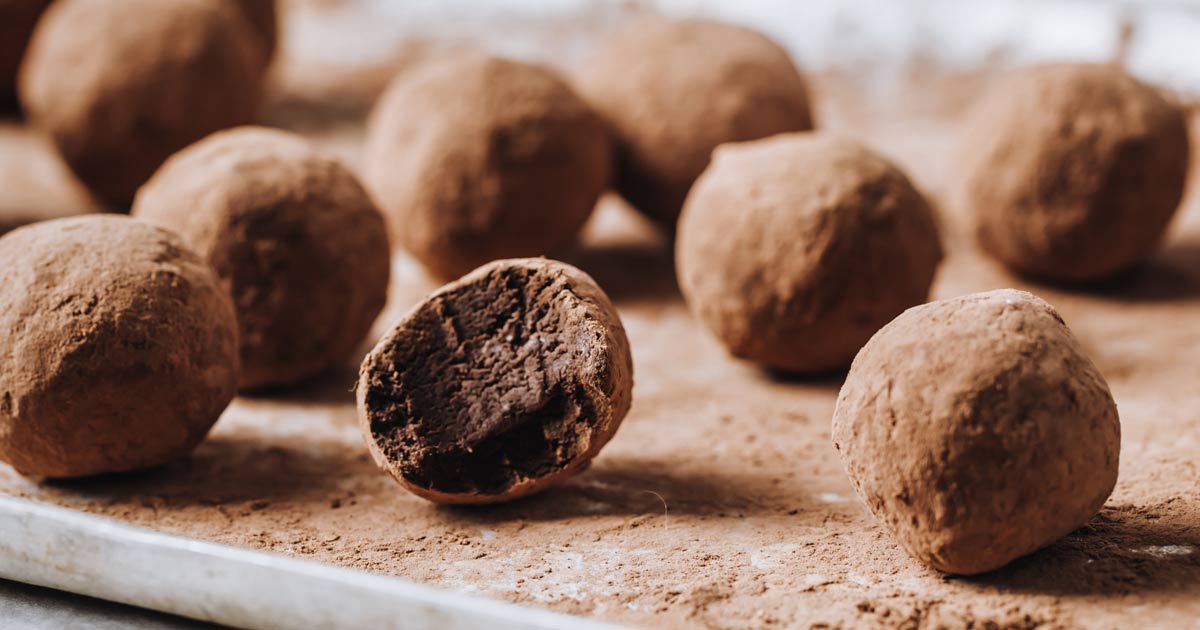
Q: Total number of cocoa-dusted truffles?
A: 11